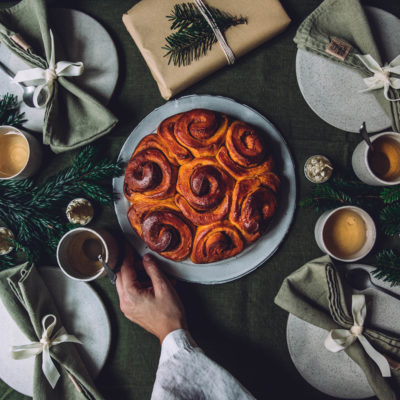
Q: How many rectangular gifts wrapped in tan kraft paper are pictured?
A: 1